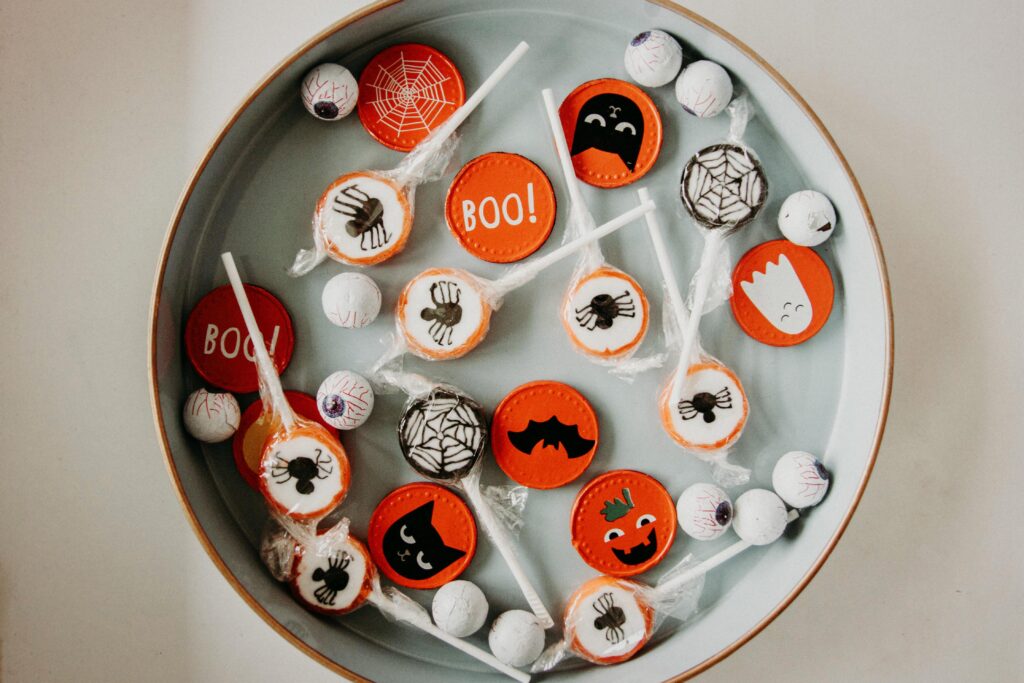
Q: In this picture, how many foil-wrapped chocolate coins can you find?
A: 9